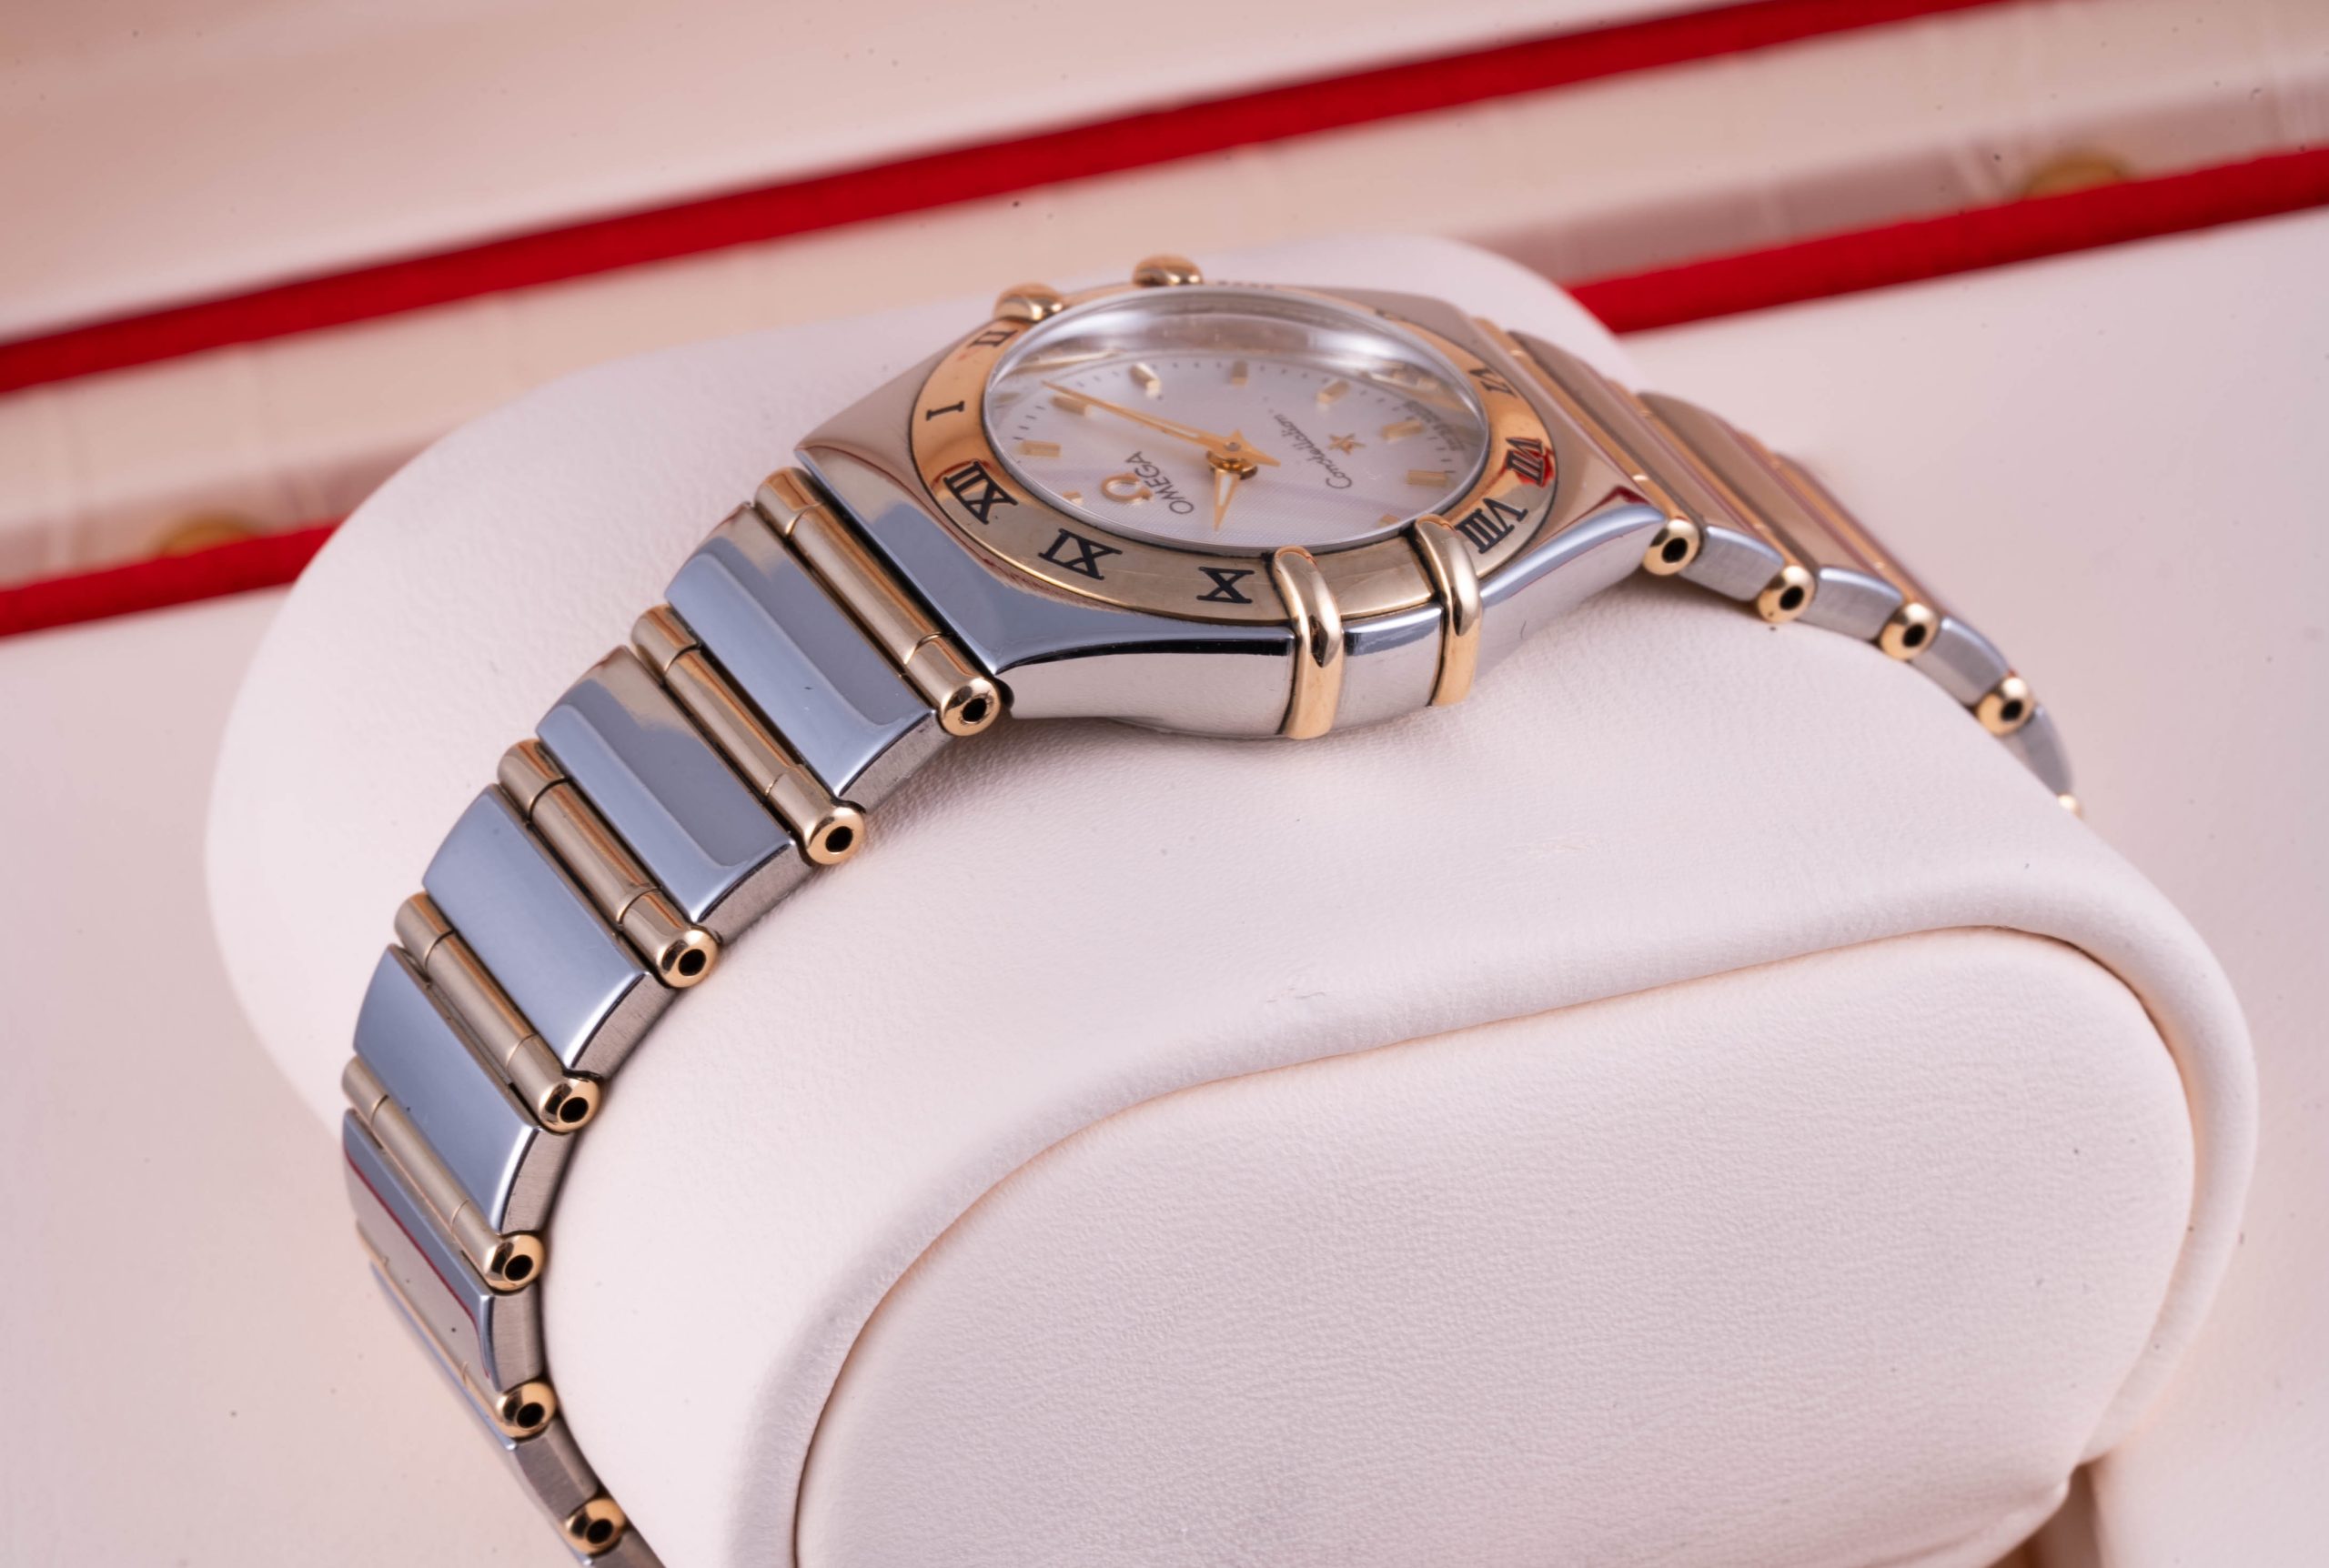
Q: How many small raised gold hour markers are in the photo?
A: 9